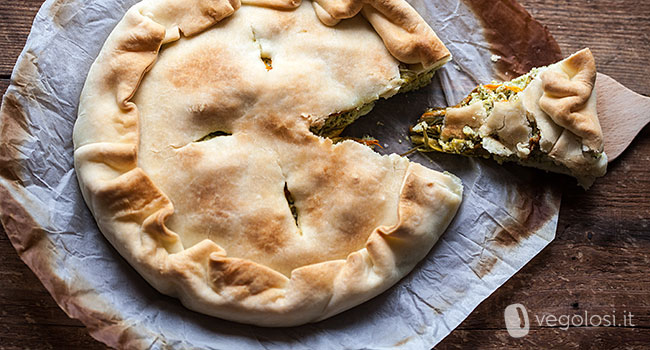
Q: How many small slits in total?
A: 3